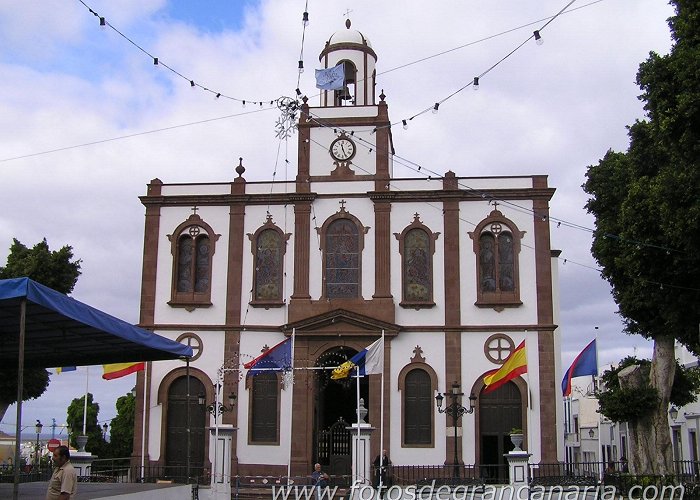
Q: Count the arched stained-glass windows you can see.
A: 5